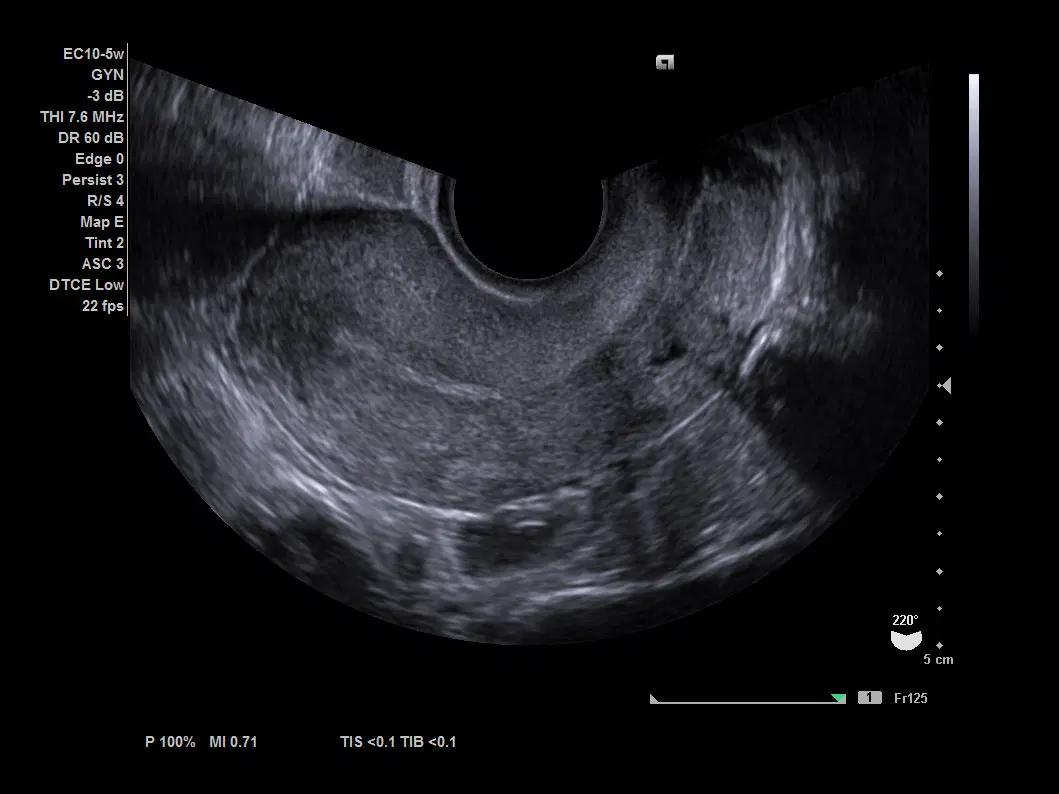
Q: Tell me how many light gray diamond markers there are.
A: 11